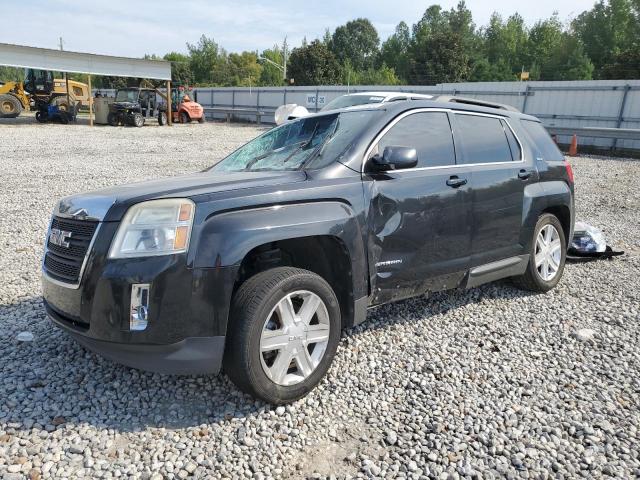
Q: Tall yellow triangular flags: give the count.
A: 0